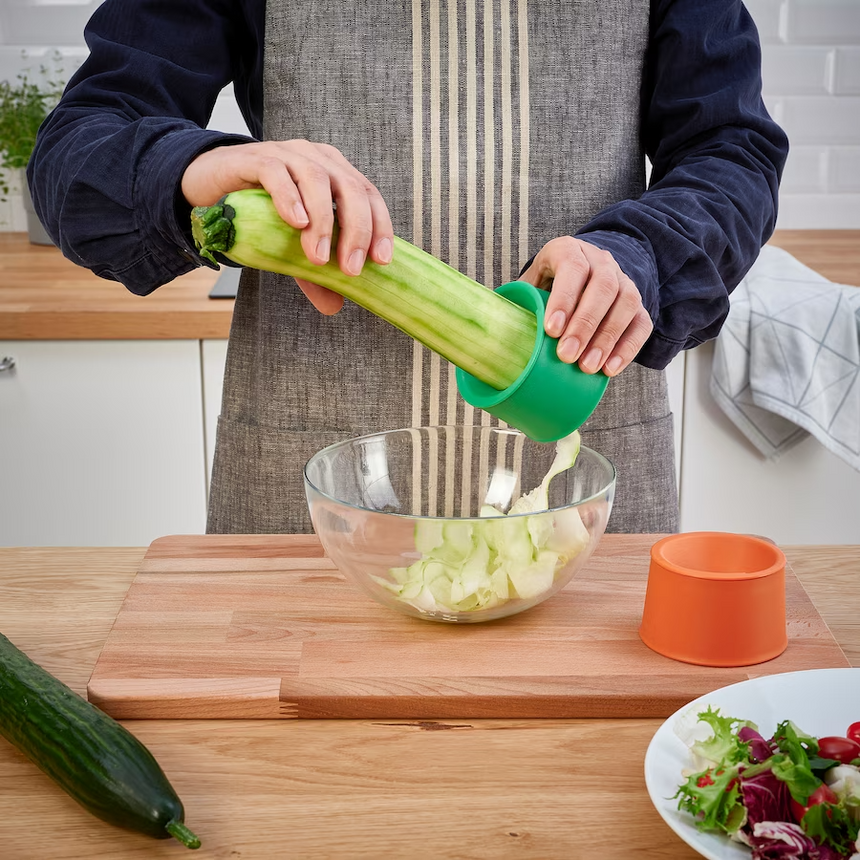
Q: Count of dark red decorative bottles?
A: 0